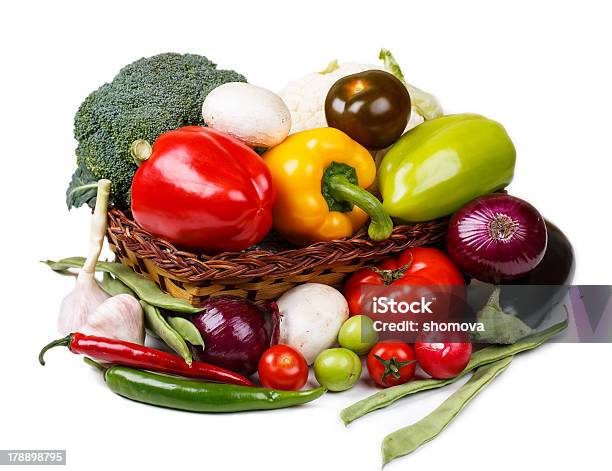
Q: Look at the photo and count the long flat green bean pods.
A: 5